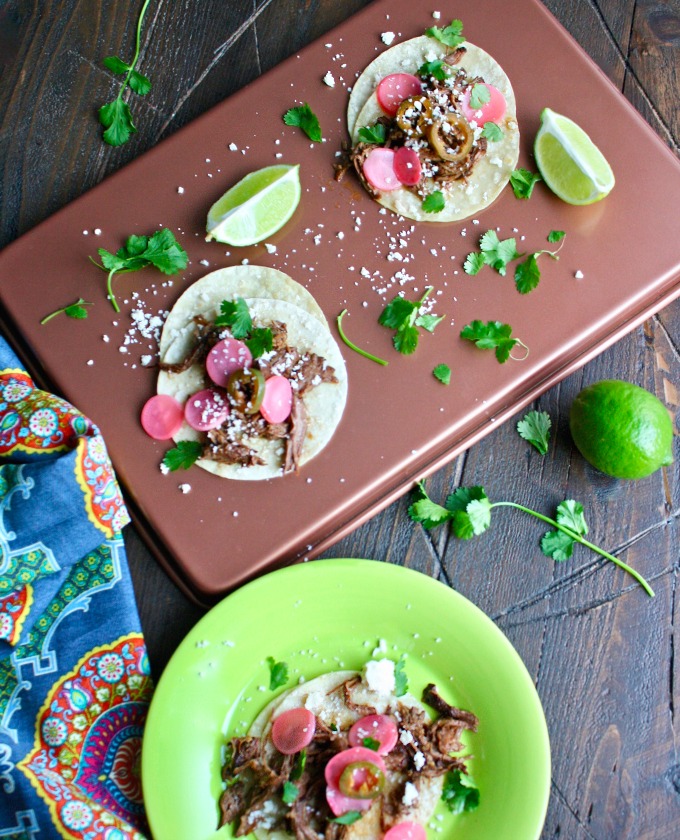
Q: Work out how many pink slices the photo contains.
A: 13